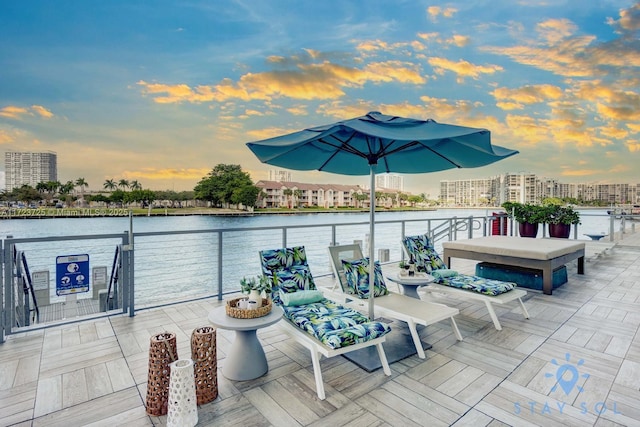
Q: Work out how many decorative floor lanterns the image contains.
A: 3